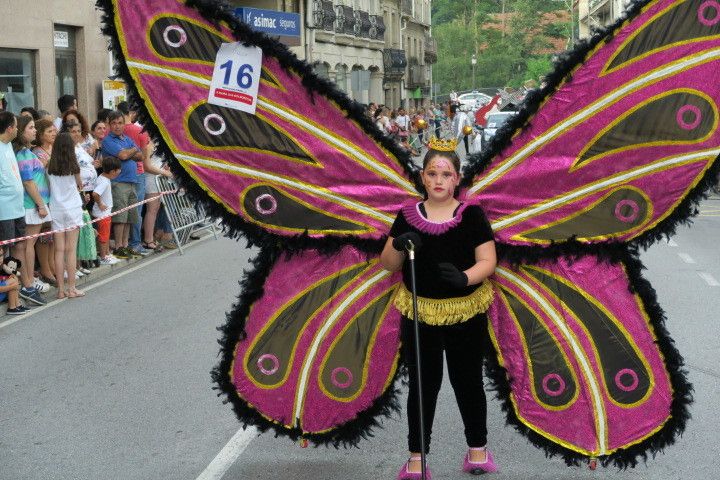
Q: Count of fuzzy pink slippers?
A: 2